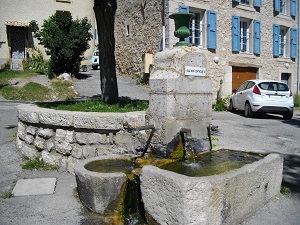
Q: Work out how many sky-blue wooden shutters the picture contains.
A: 10